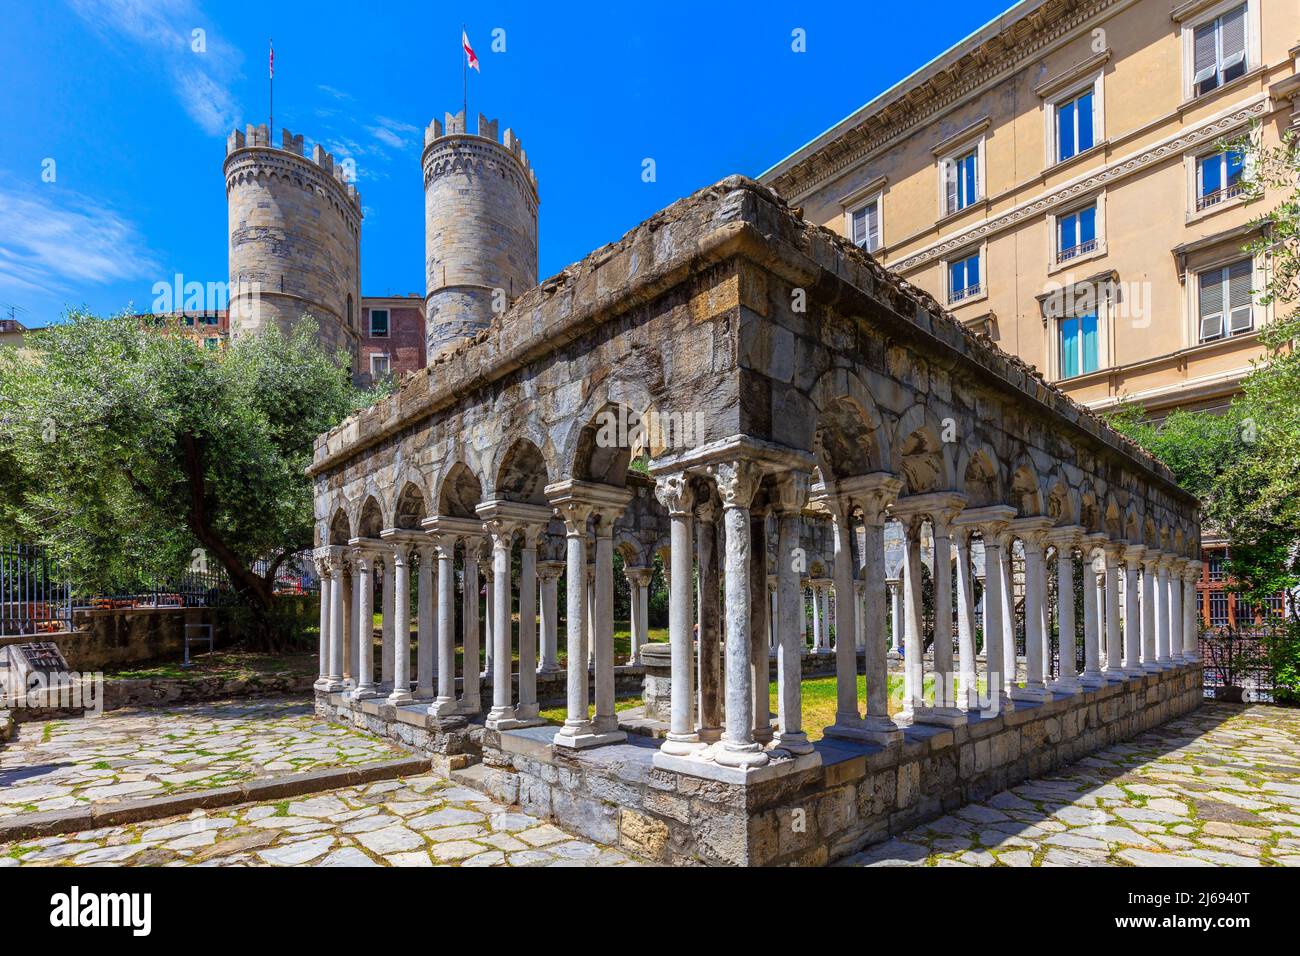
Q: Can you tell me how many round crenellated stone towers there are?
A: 2